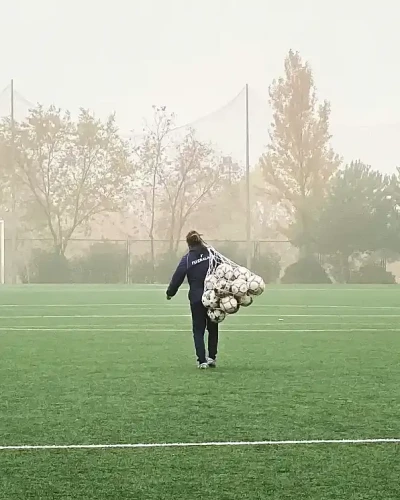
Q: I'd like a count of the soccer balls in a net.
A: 10